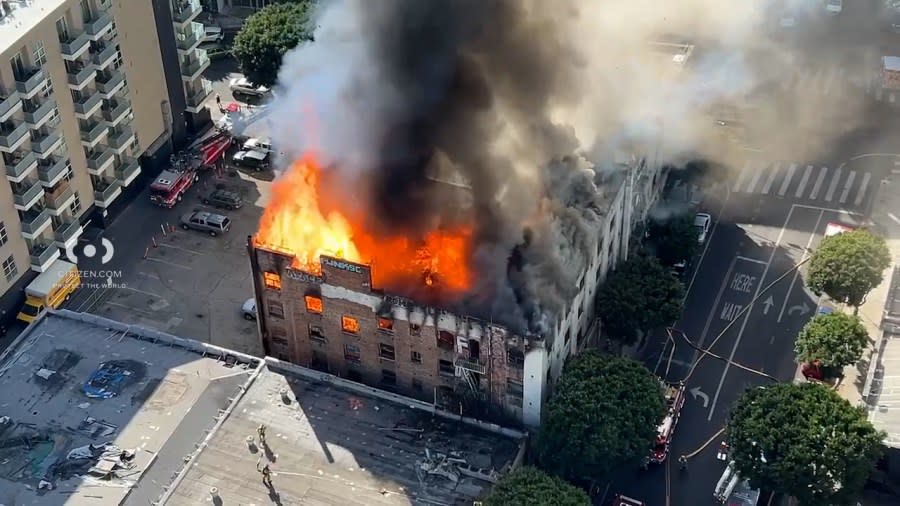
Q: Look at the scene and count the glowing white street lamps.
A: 0